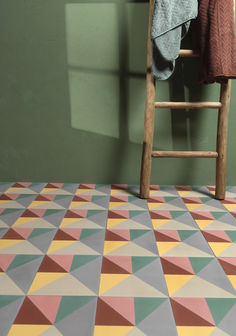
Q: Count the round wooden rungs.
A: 3